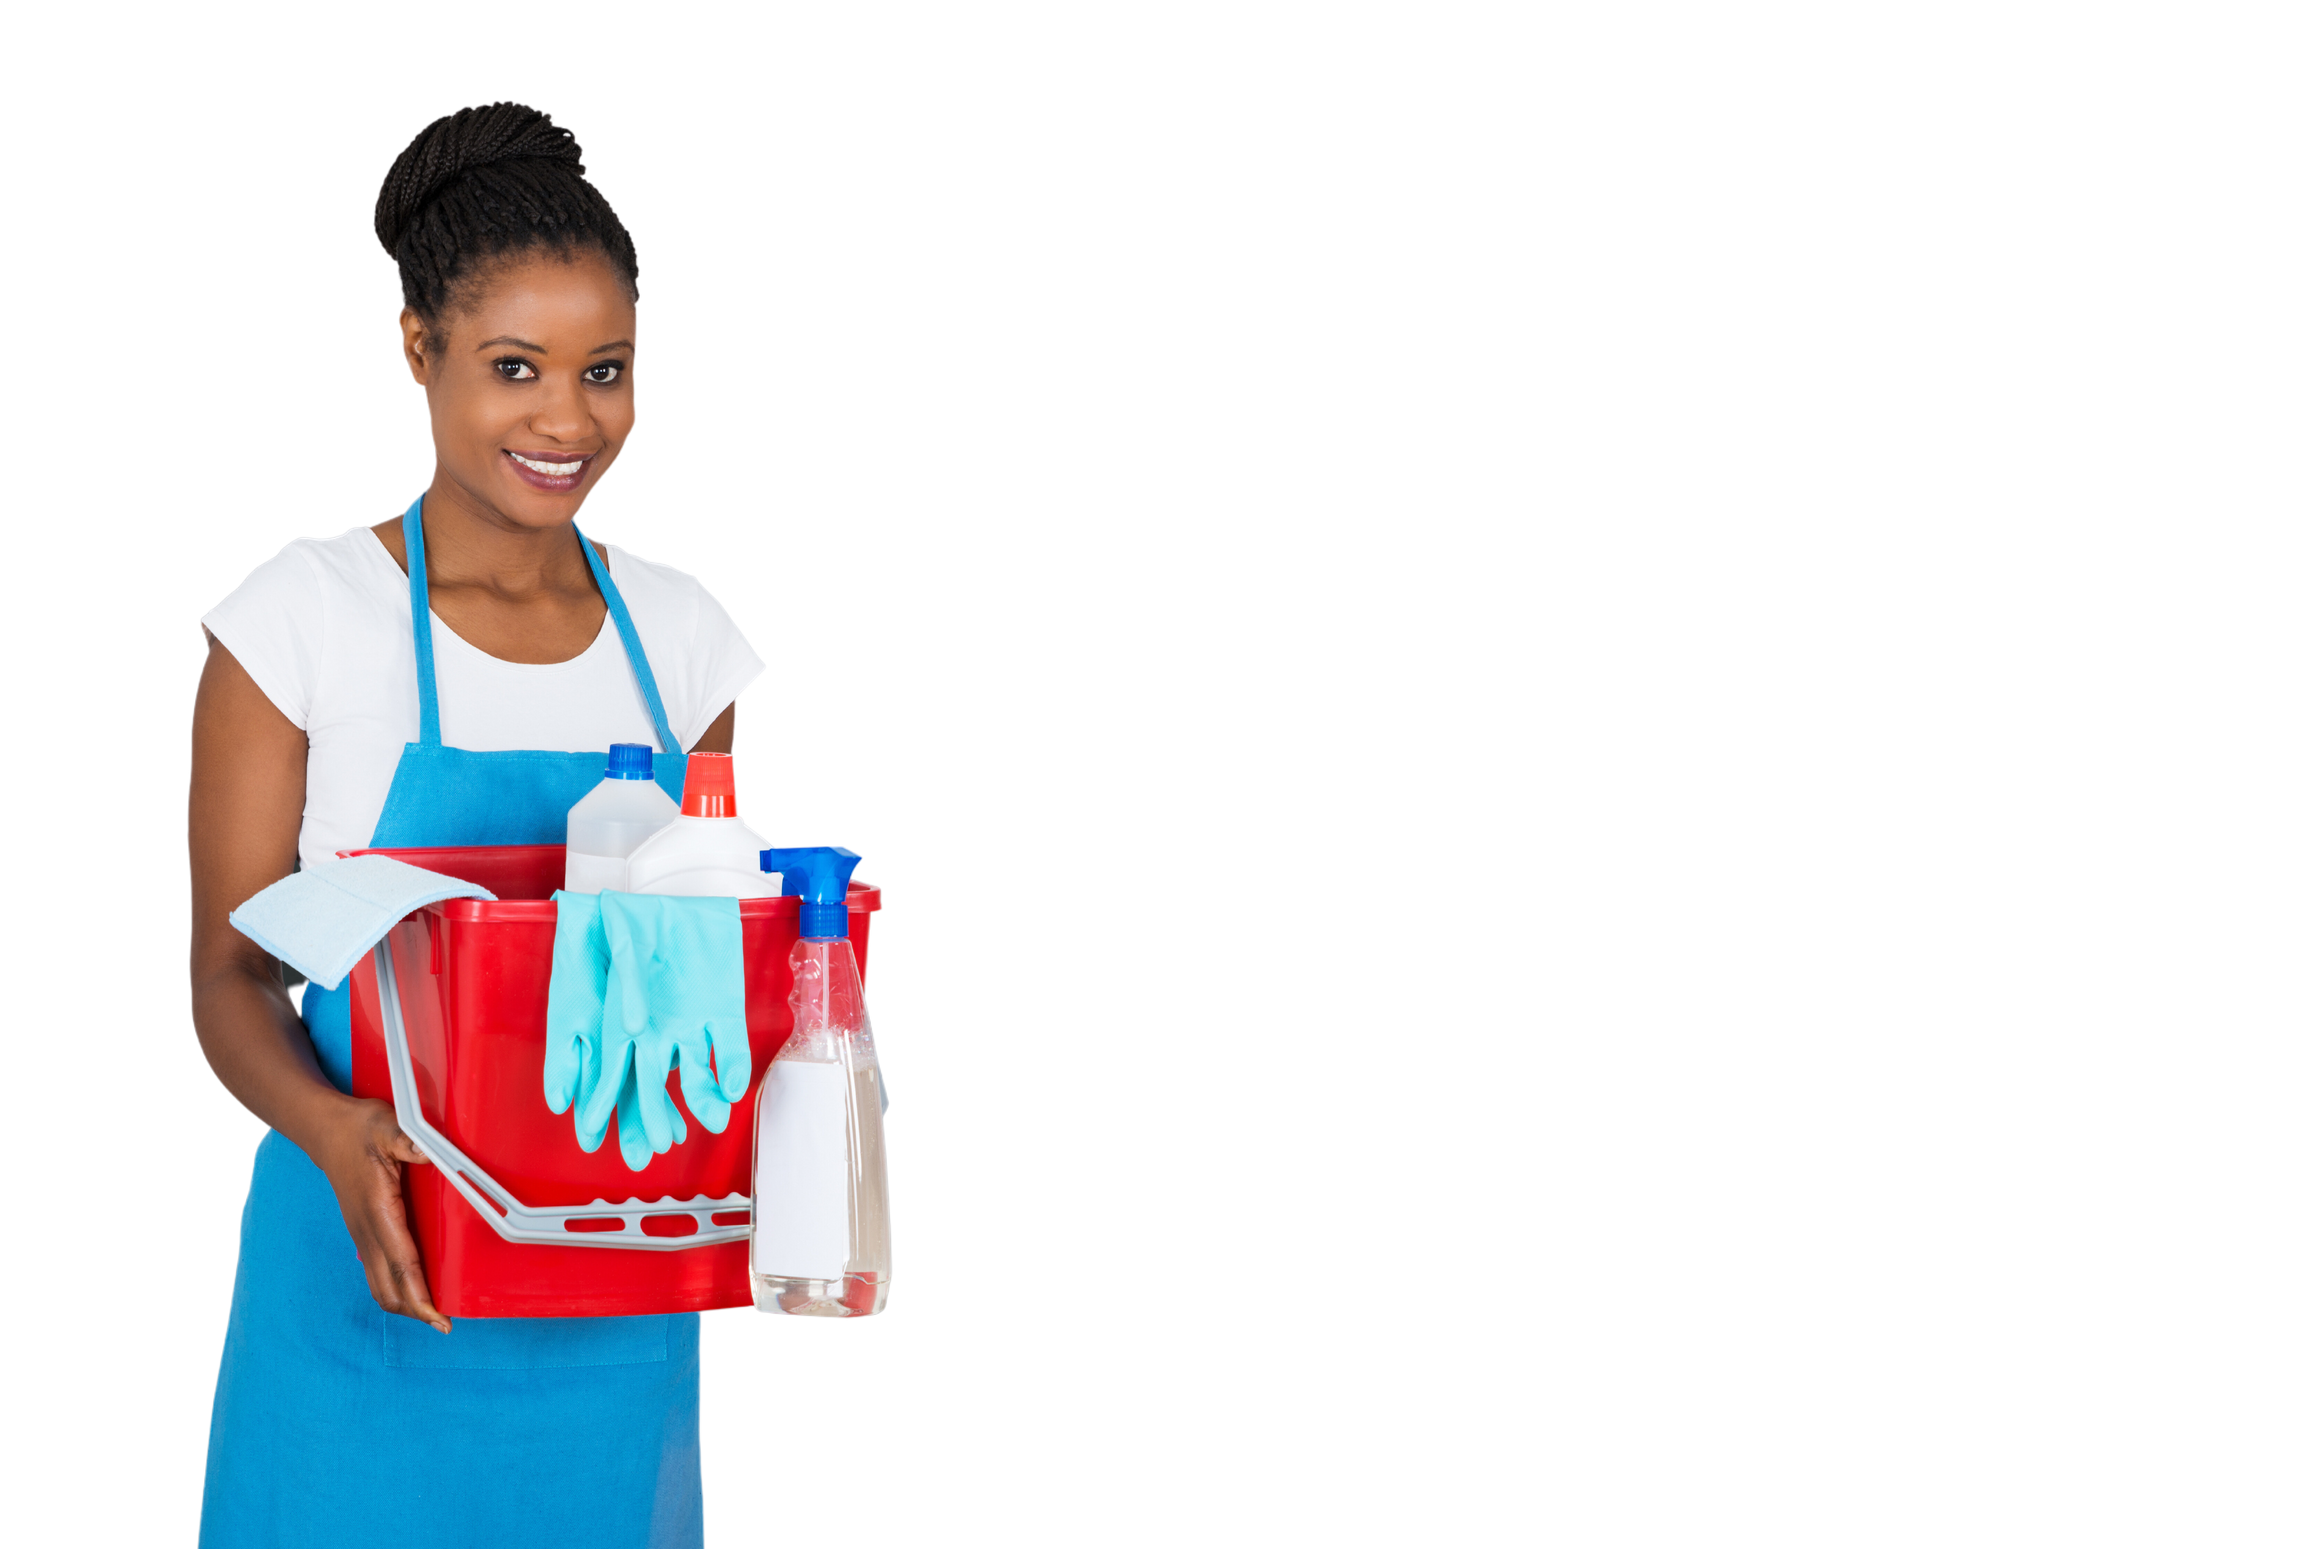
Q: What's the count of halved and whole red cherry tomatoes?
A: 0